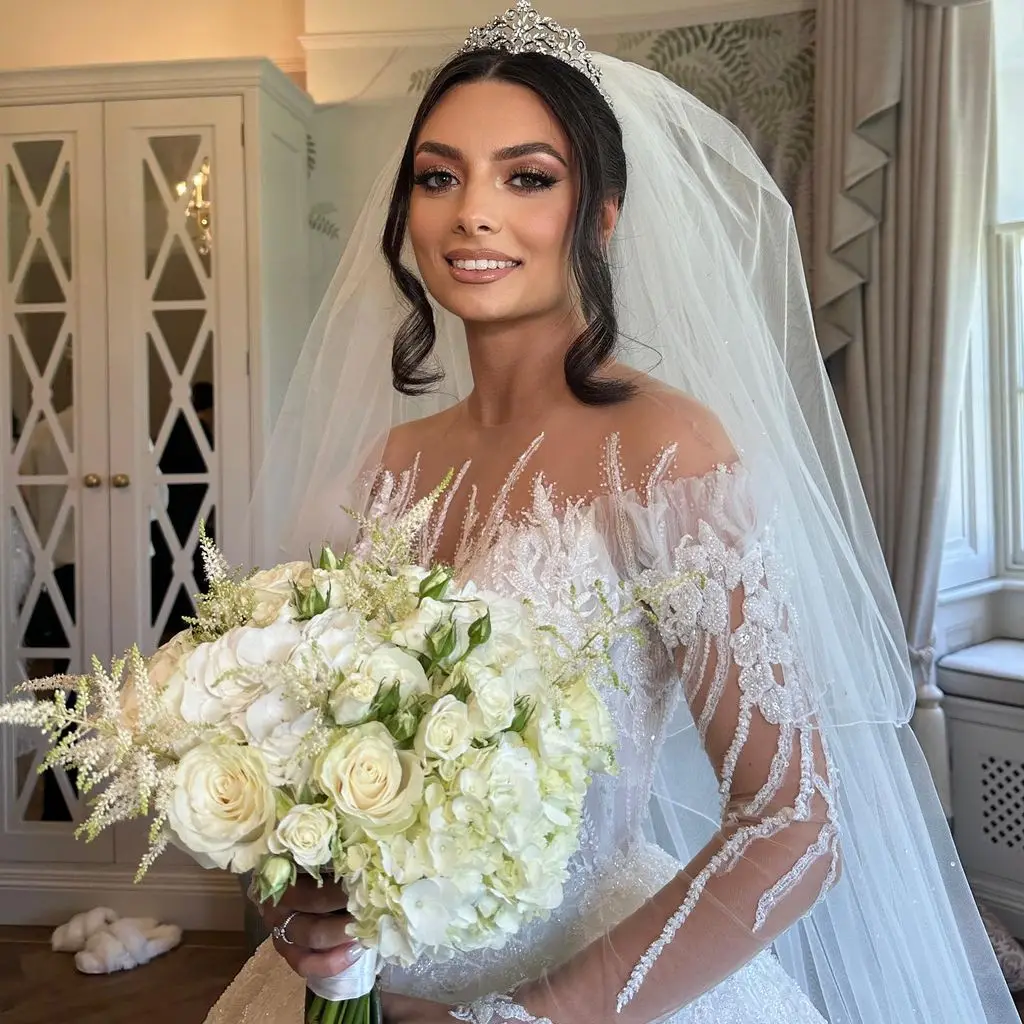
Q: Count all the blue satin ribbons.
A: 0